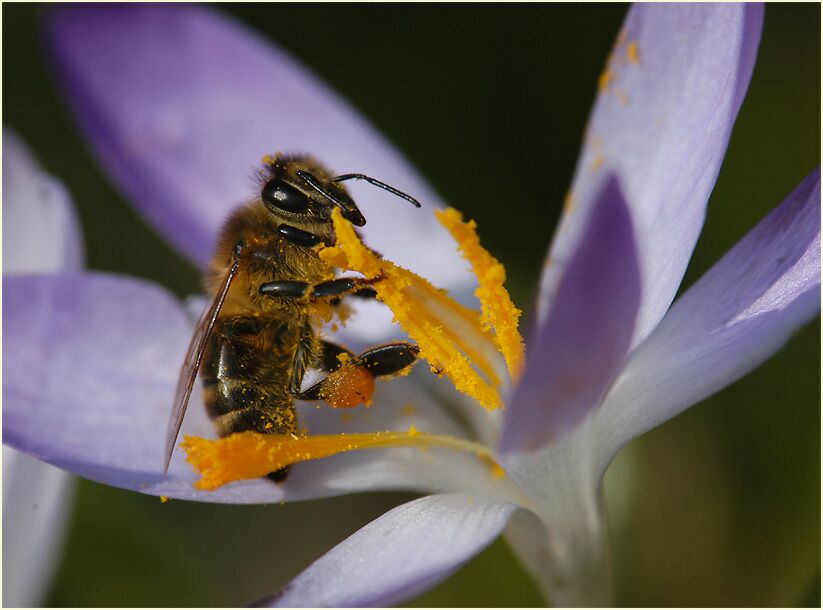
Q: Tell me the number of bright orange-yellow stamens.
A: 3